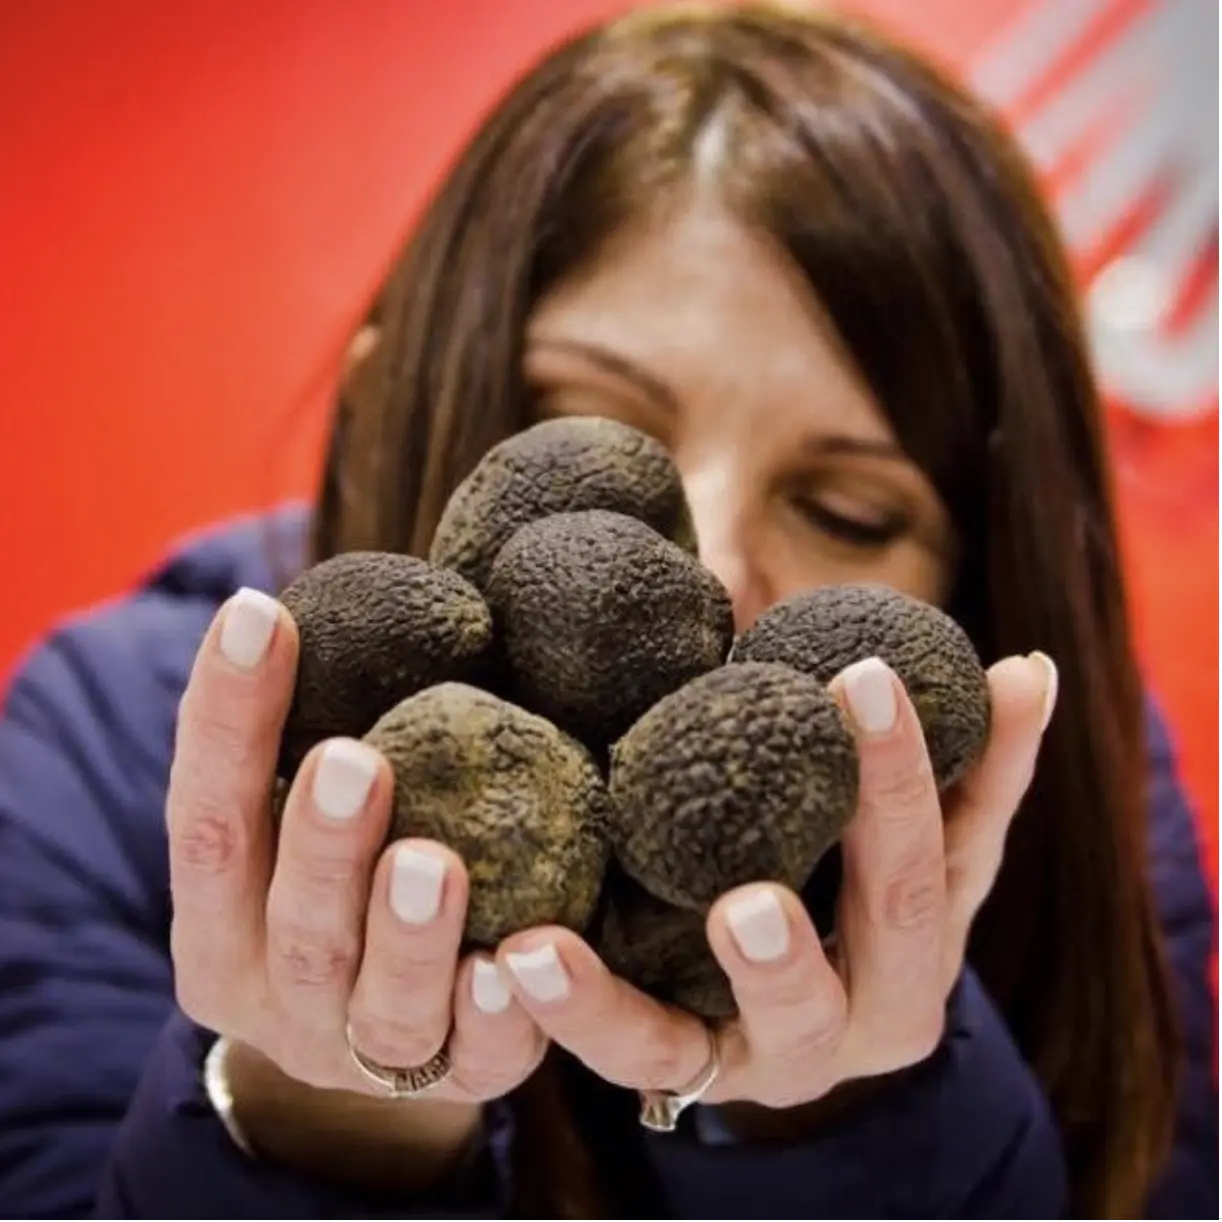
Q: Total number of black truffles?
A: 7